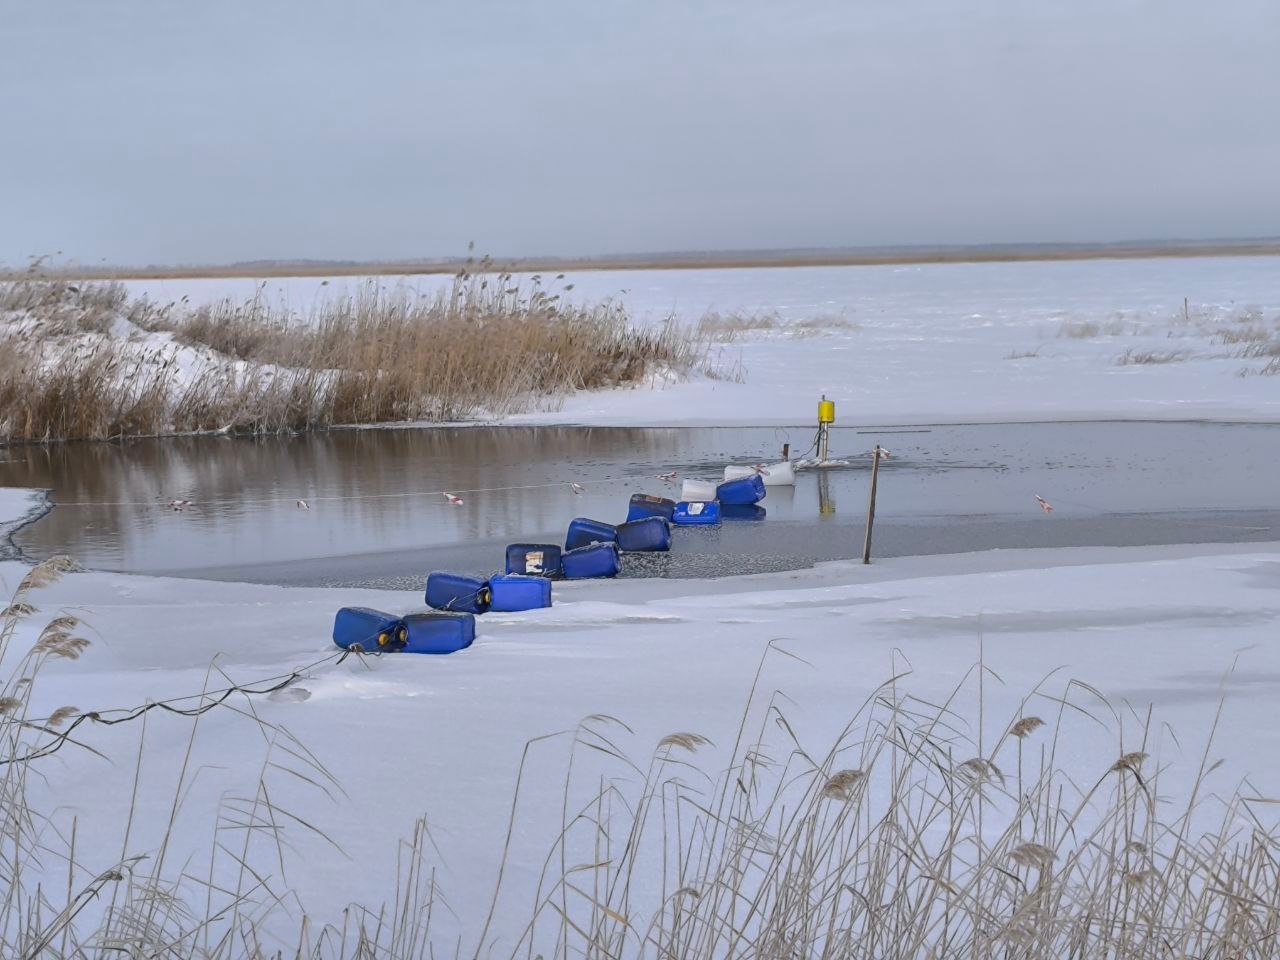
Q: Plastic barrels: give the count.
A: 14